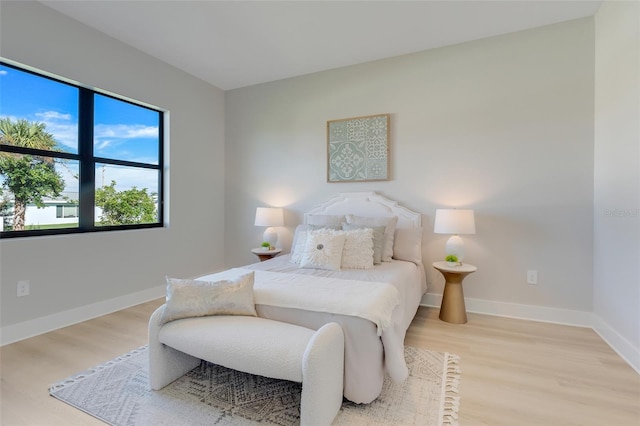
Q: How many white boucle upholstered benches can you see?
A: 1